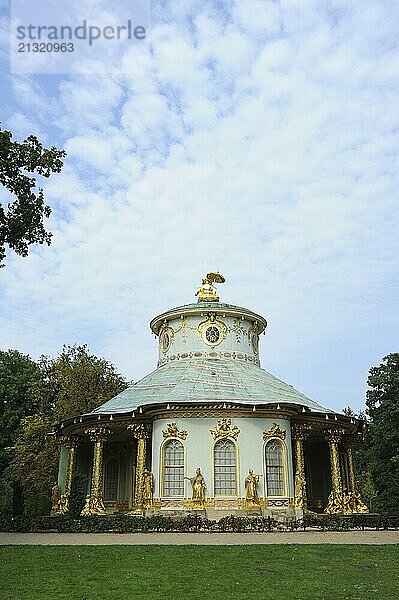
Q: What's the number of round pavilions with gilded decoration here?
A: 1